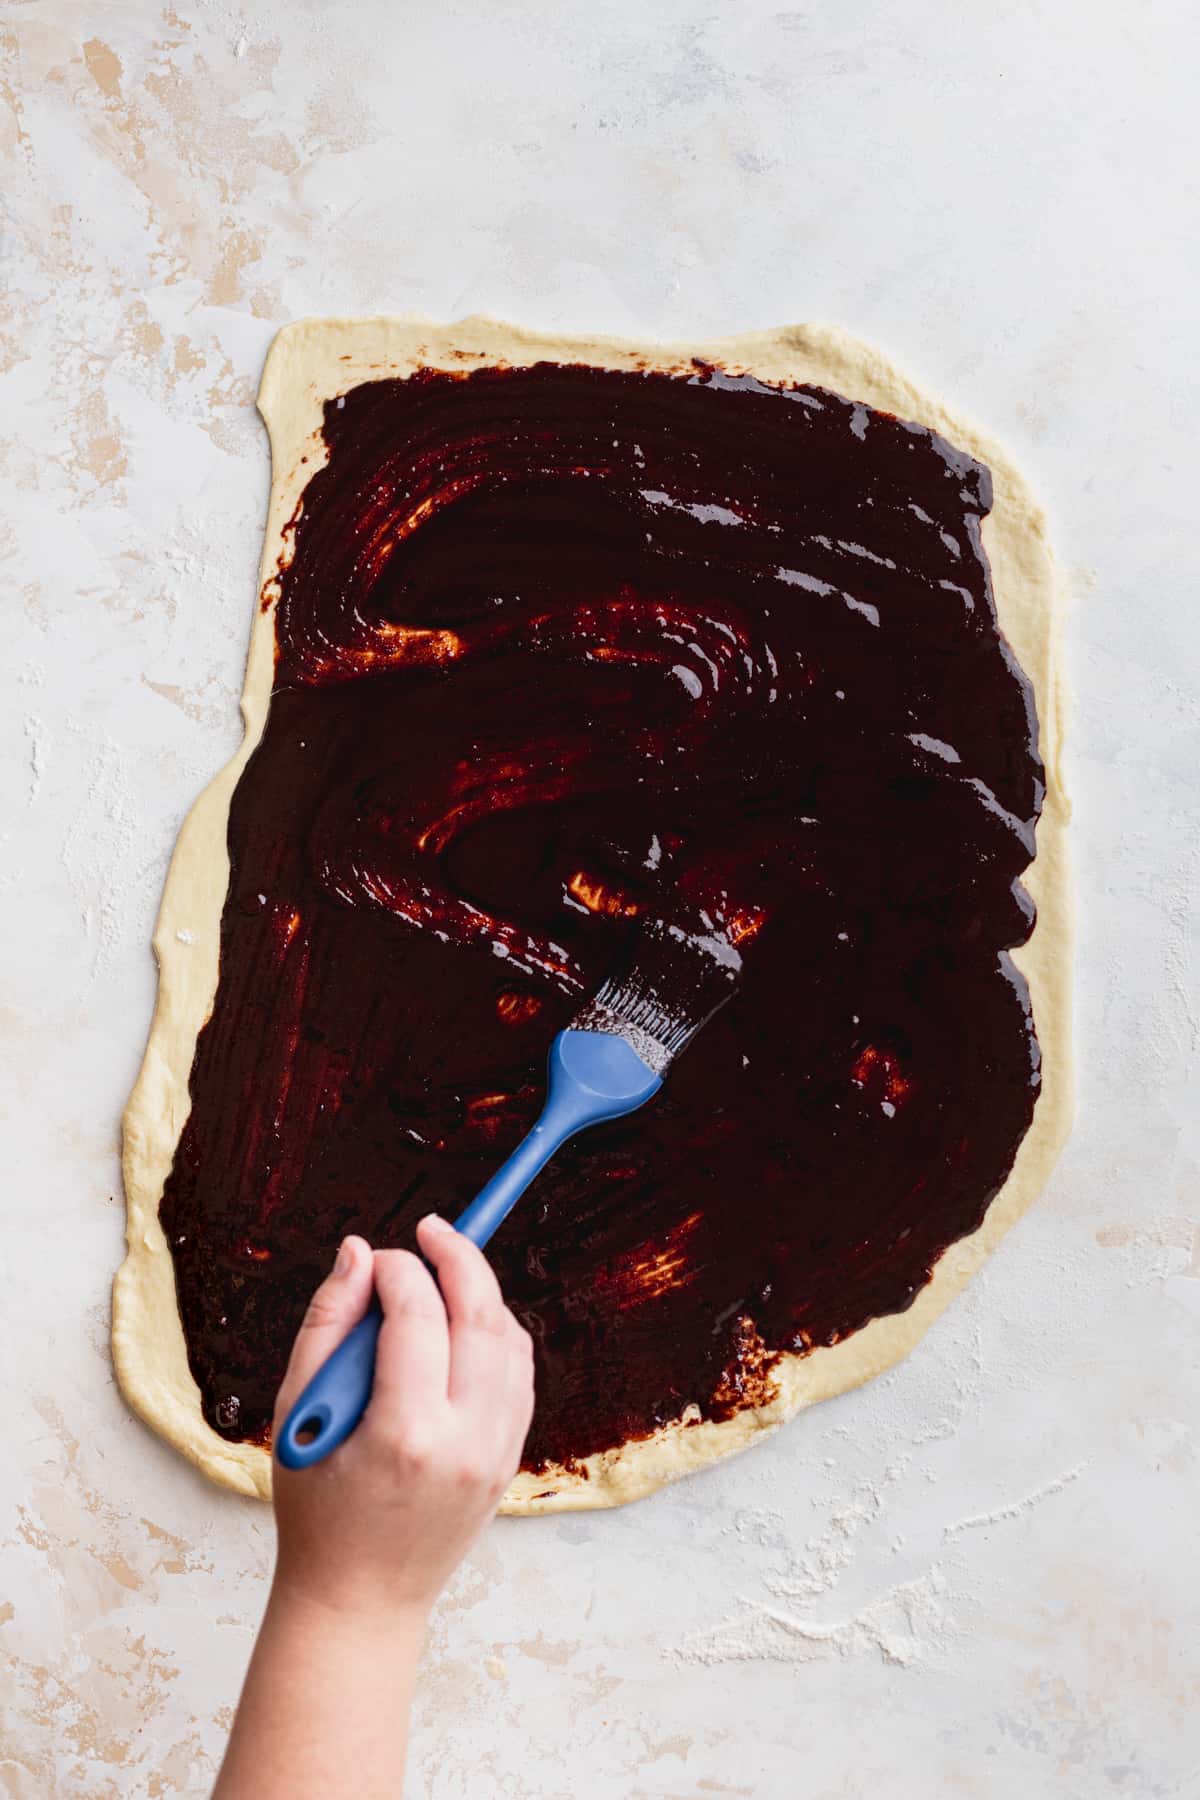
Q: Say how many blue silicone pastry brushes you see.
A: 1